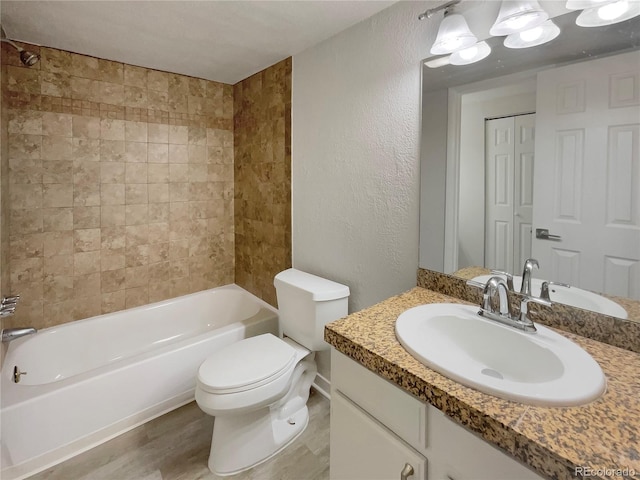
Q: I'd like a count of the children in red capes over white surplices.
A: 0